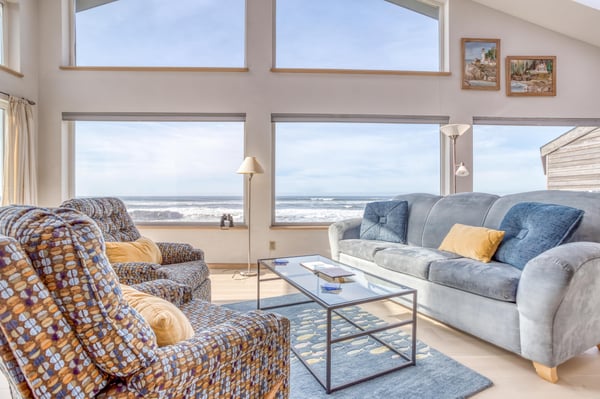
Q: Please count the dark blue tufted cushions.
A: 2